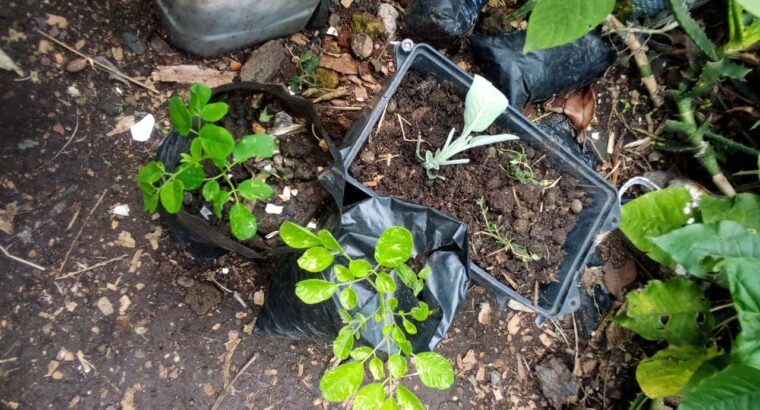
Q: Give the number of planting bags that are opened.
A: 2